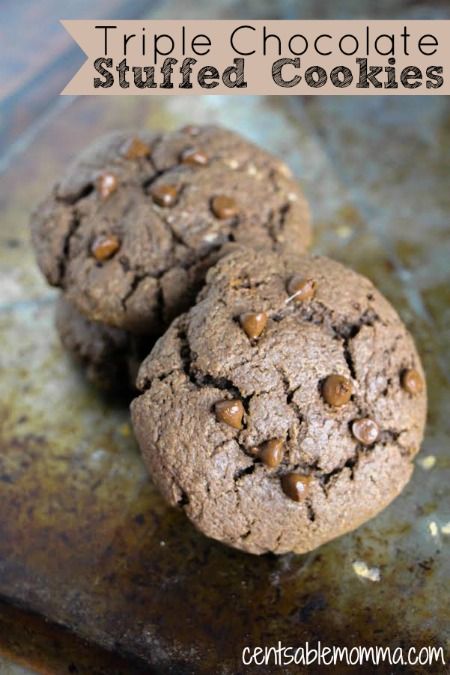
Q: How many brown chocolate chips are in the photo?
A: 14